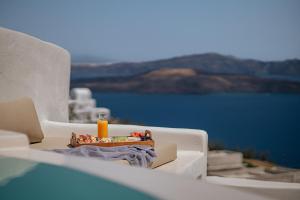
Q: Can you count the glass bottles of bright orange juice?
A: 1